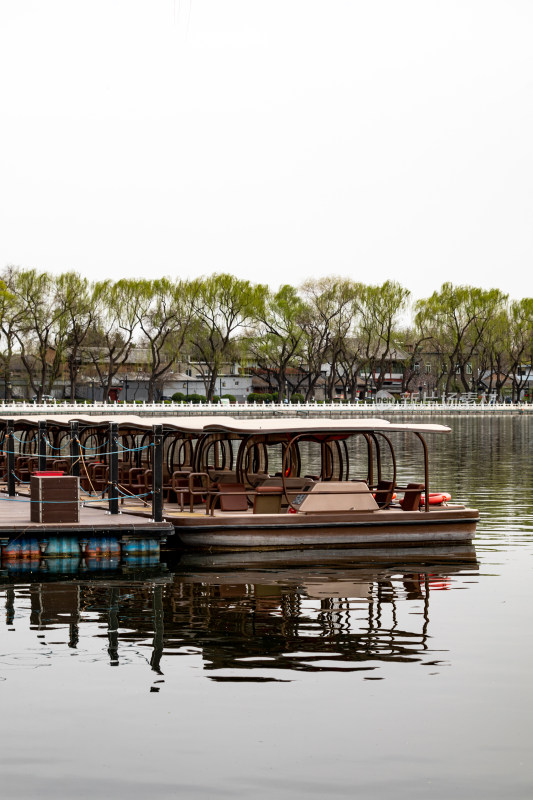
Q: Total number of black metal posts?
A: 5